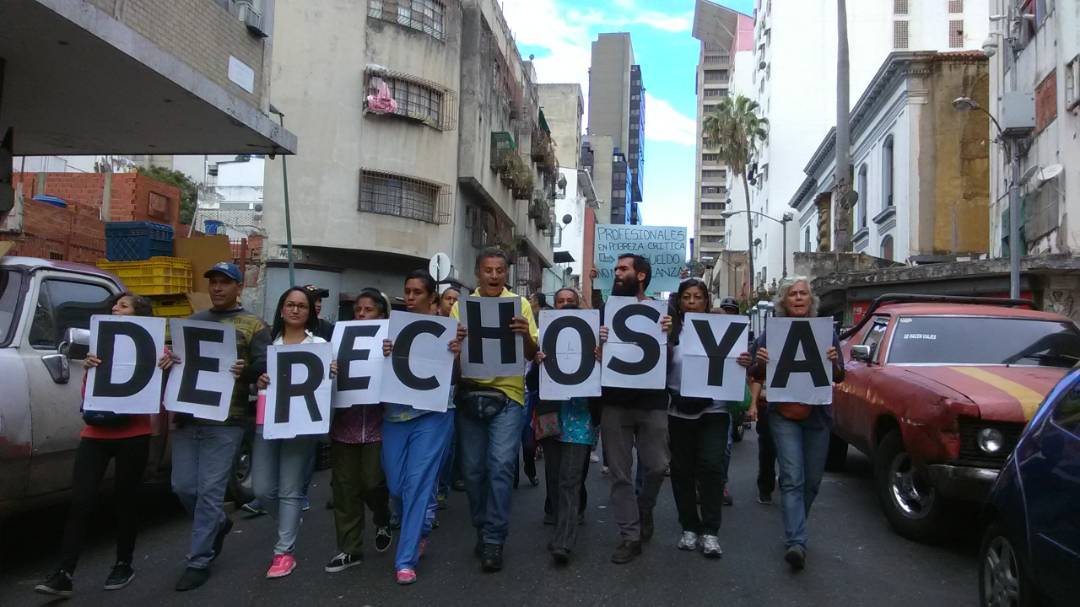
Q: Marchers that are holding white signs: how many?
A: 10